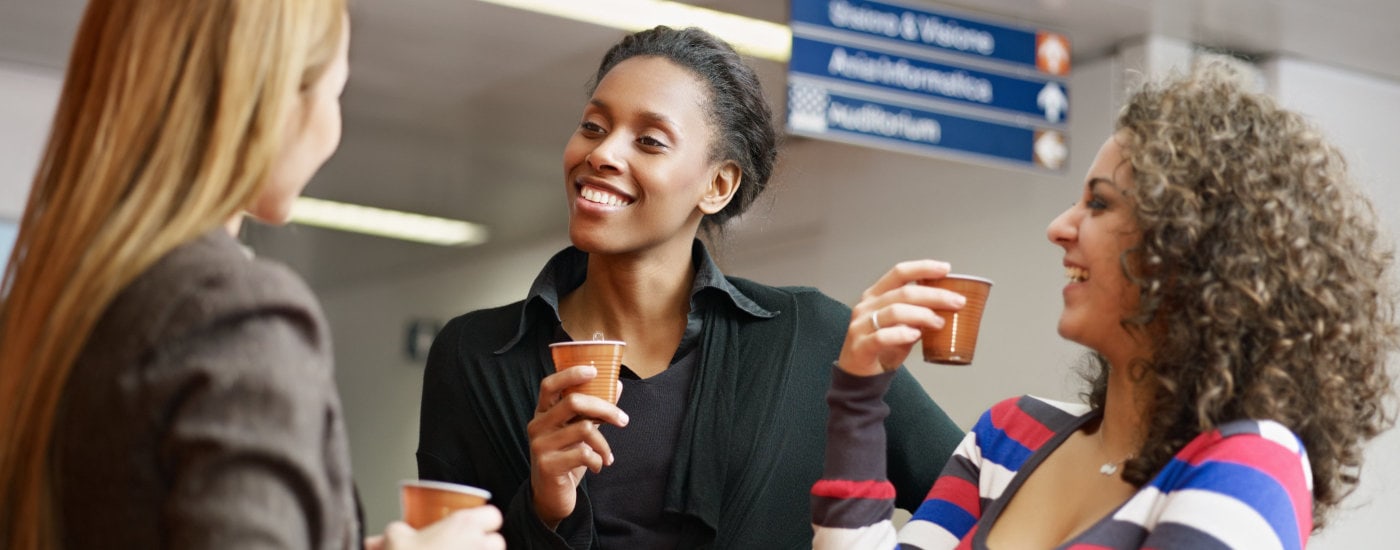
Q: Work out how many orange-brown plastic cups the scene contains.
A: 3